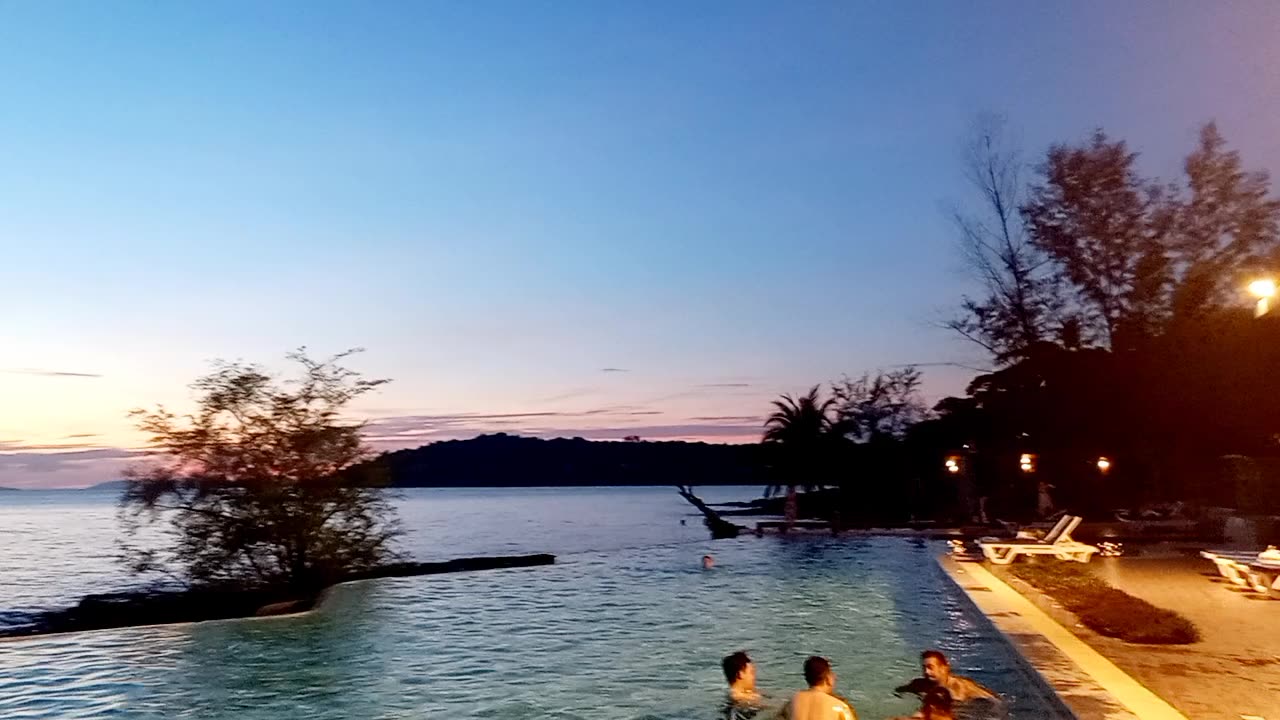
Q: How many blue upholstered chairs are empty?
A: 0